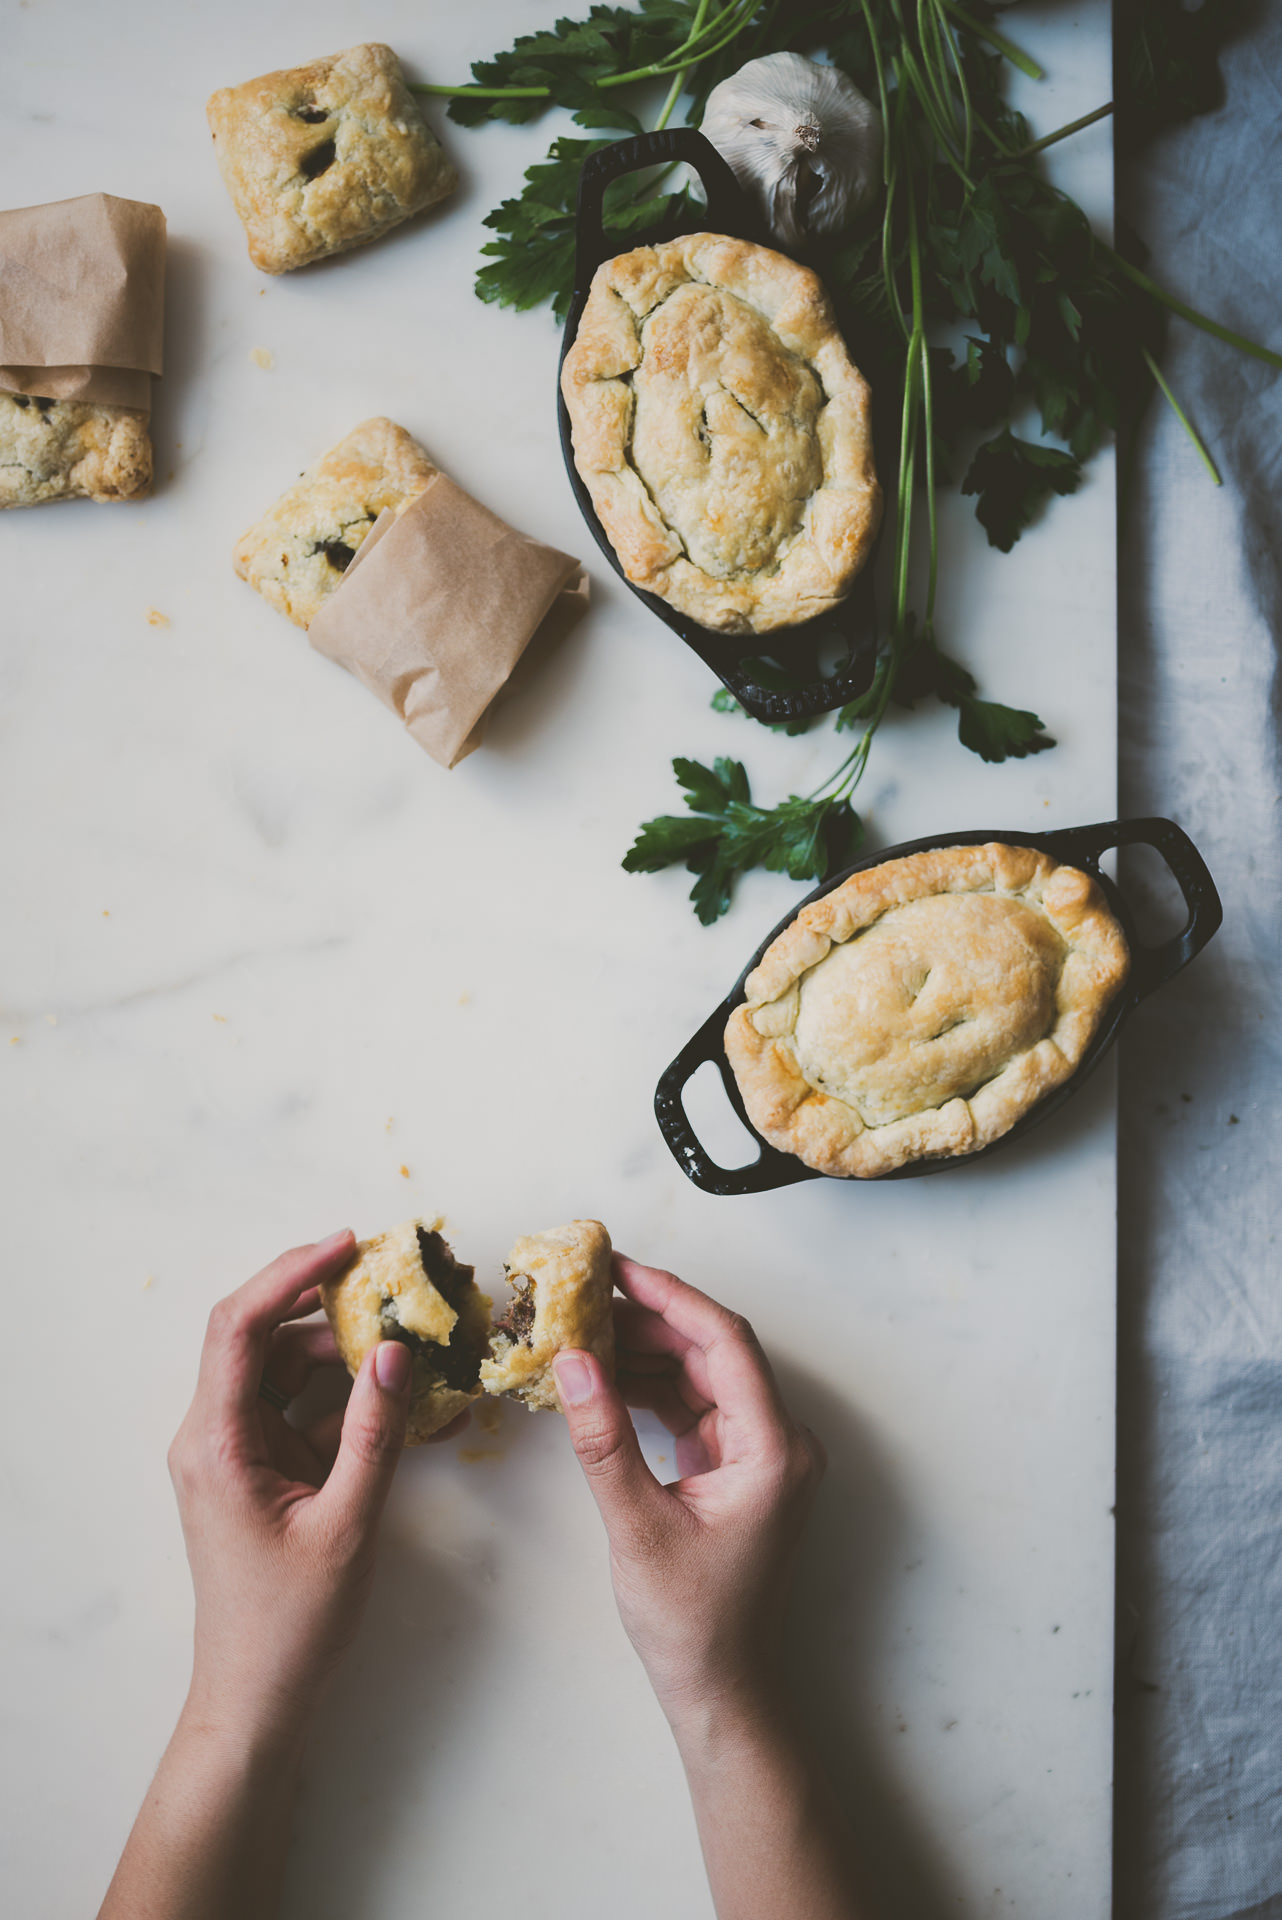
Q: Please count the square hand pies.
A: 4